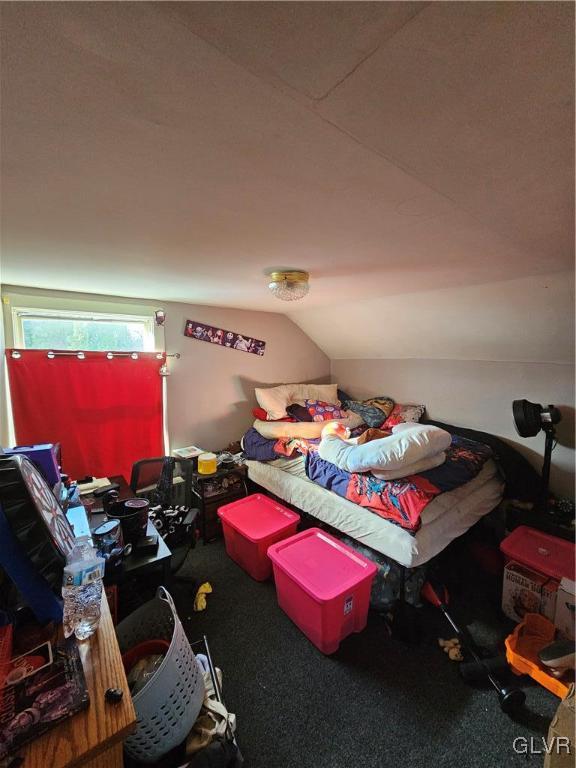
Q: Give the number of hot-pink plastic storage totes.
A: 2